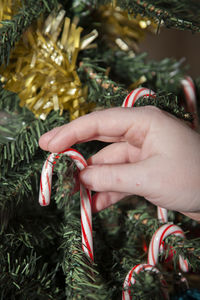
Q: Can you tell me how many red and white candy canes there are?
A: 5